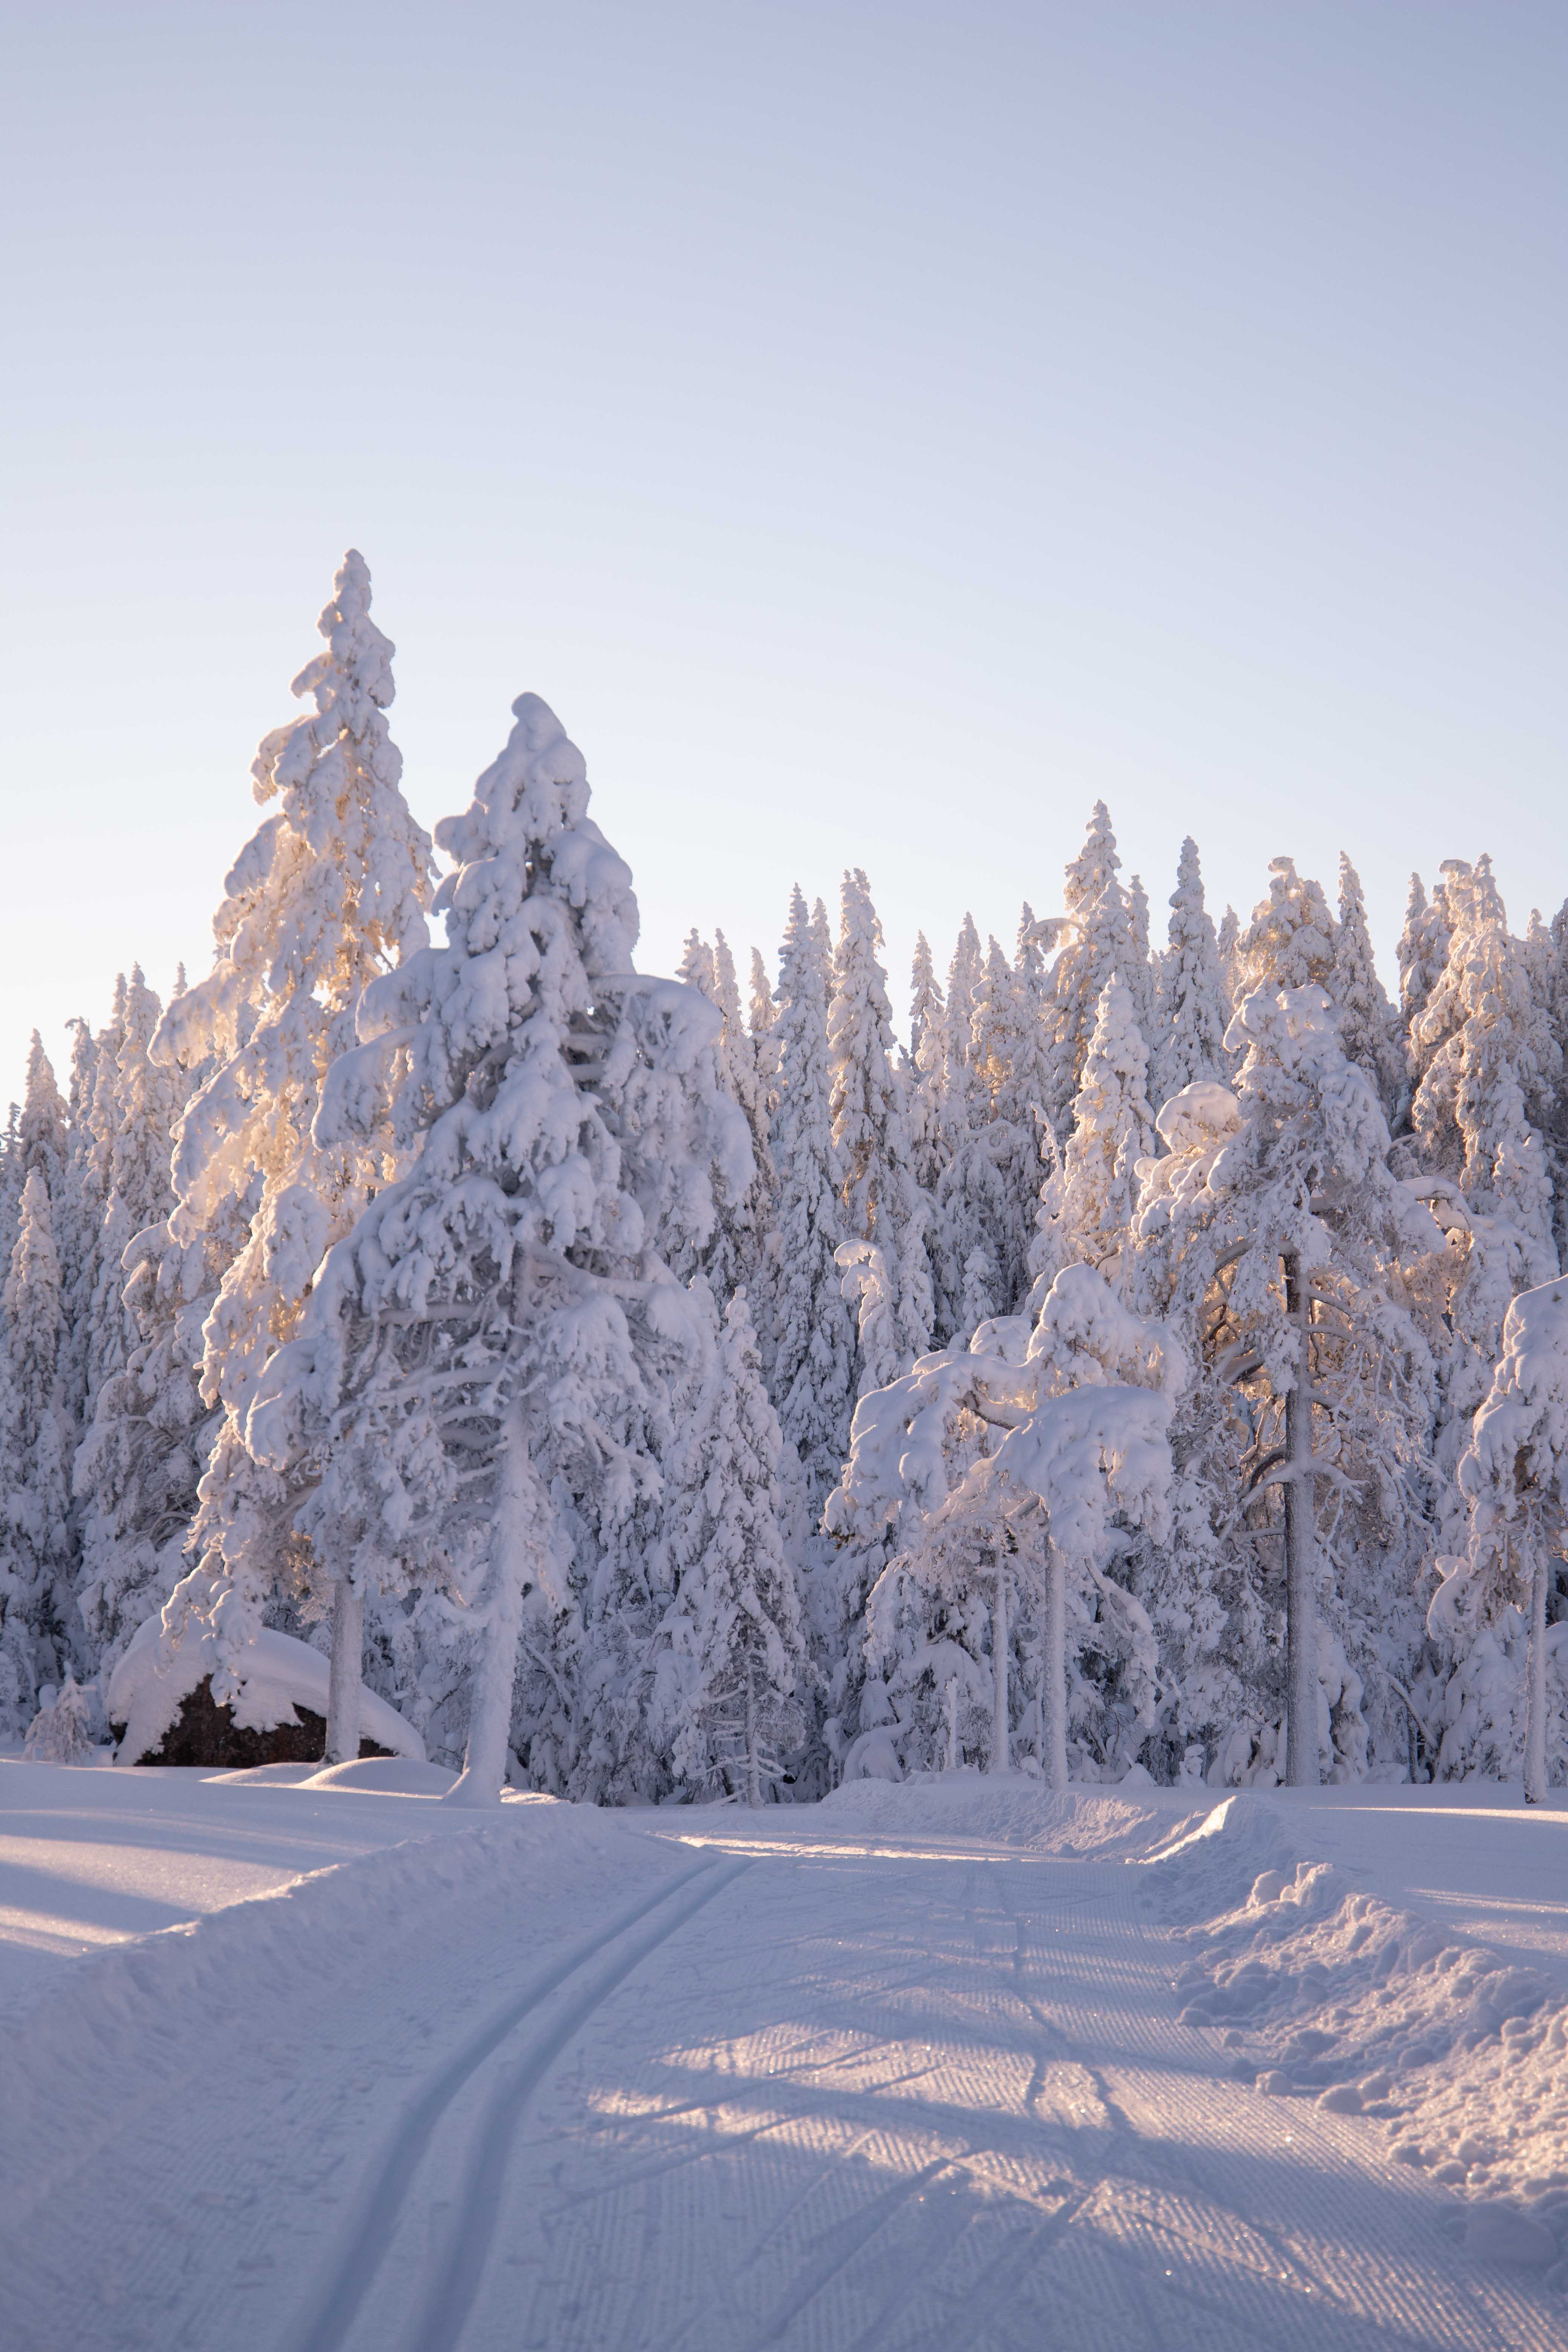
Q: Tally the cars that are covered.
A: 0